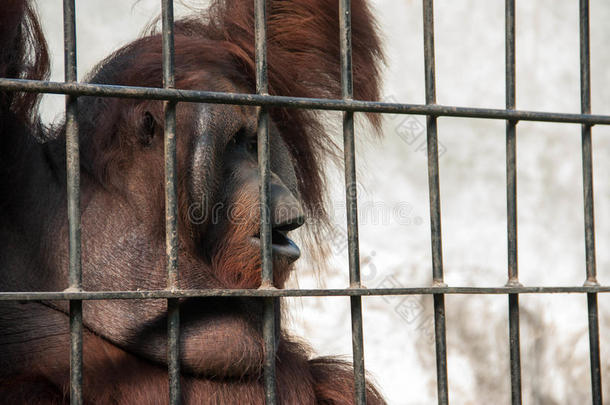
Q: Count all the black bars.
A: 9